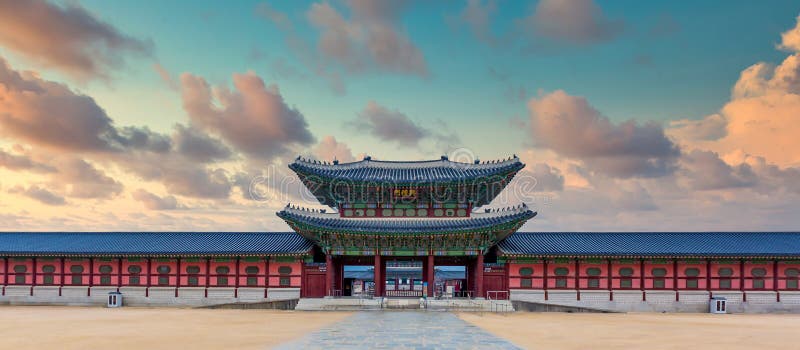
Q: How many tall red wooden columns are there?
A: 4